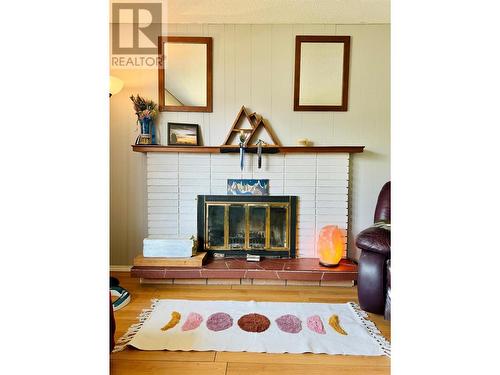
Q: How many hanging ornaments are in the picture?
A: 2